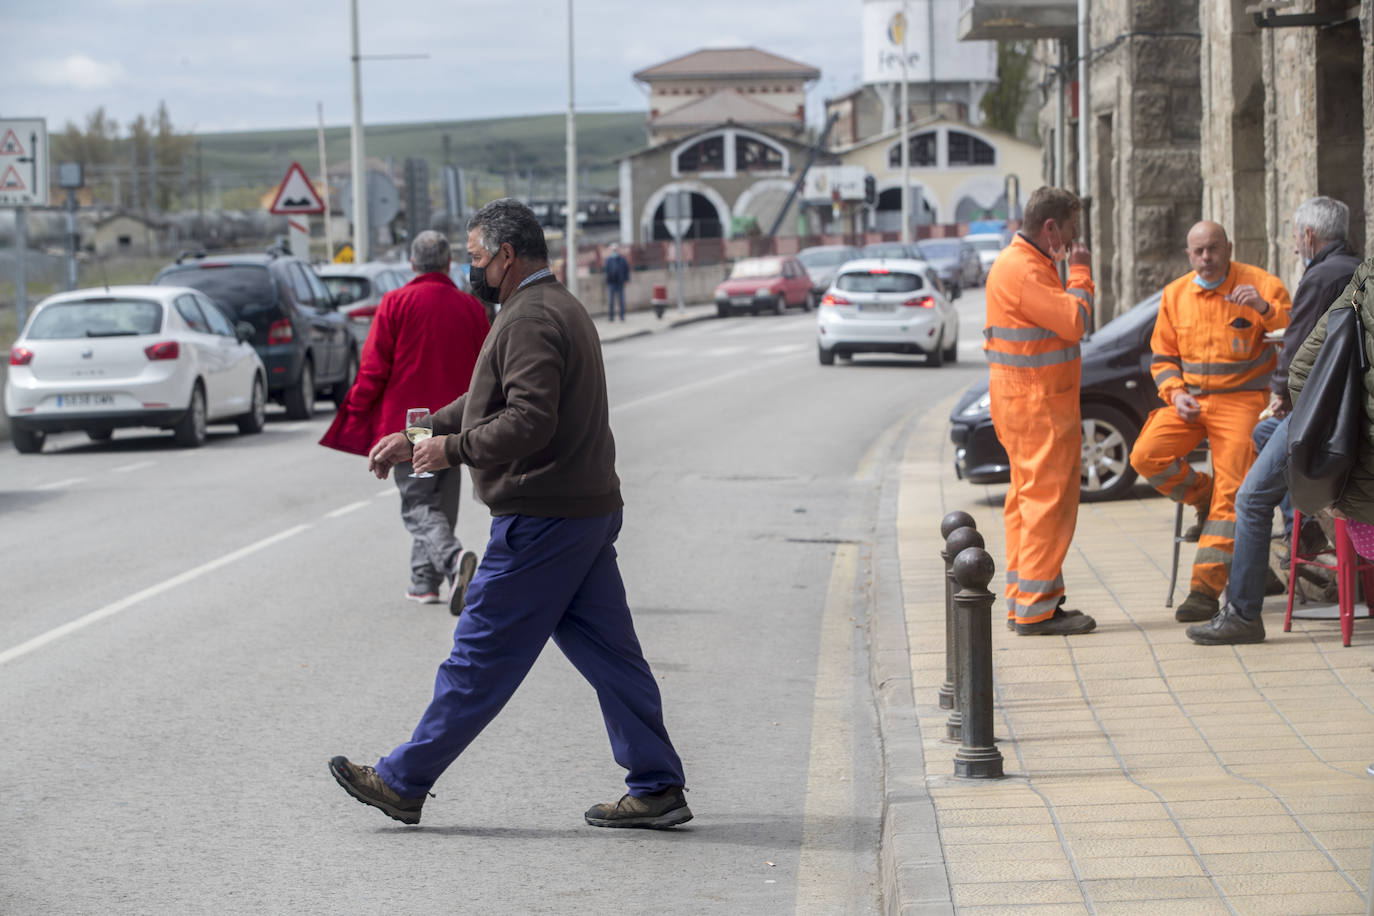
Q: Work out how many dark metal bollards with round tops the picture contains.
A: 3